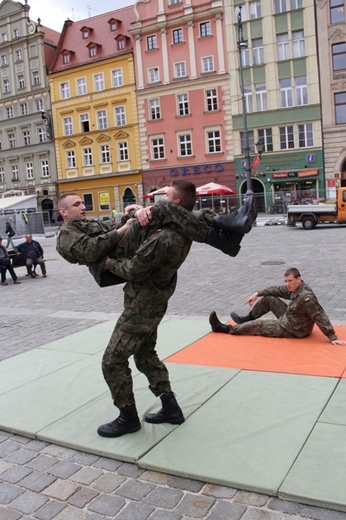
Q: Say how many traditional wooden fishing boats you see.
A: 0